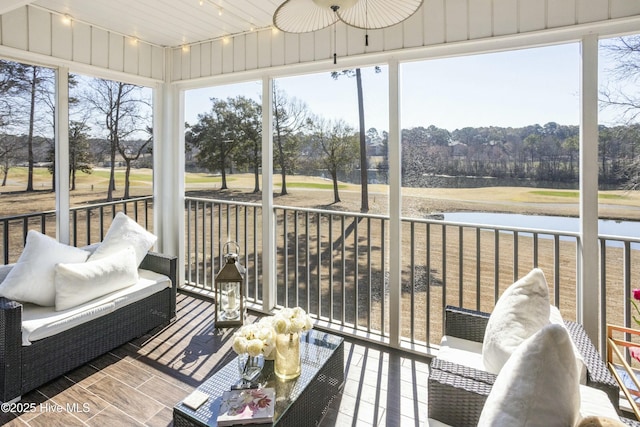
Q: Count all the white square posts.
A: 5